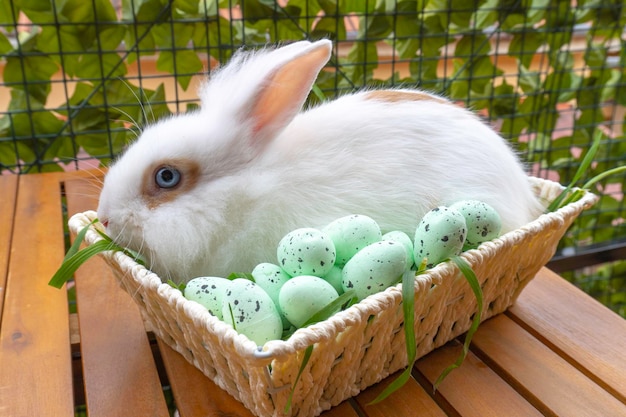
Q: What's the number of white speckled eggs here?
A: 0